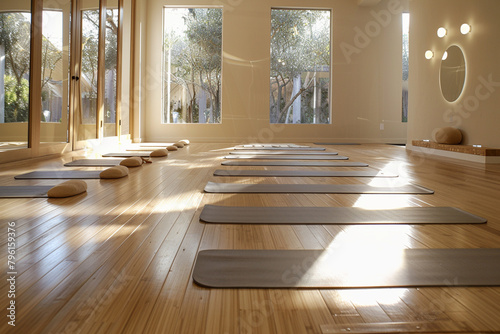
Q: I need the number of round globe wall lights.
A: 3